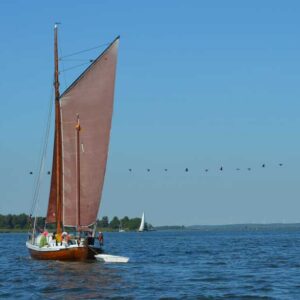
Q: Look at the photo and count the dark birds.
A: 12